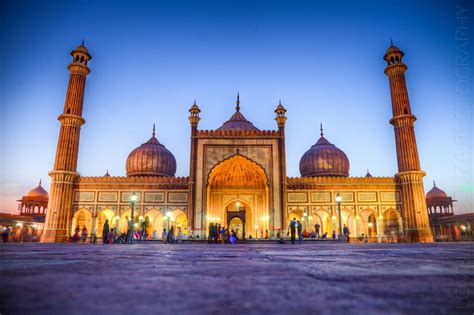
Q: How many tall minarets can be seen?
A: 2